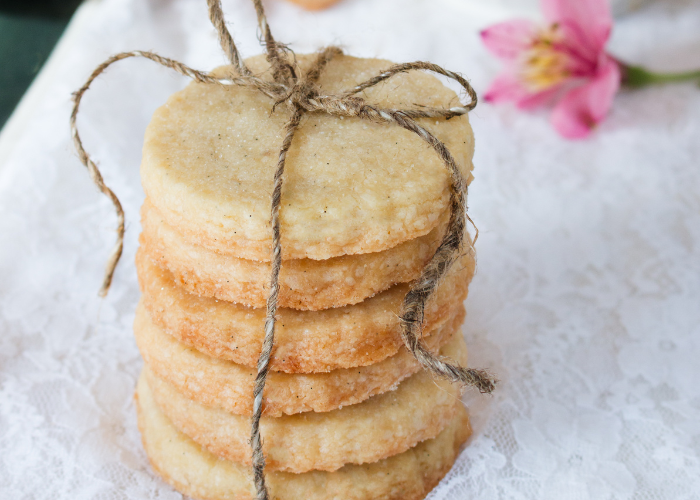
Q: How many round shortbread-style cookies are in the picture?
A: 6